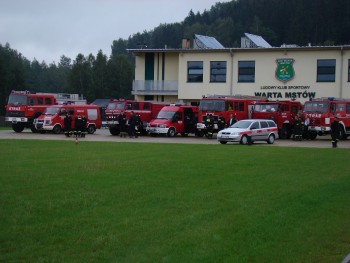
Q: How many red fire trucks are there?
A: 7